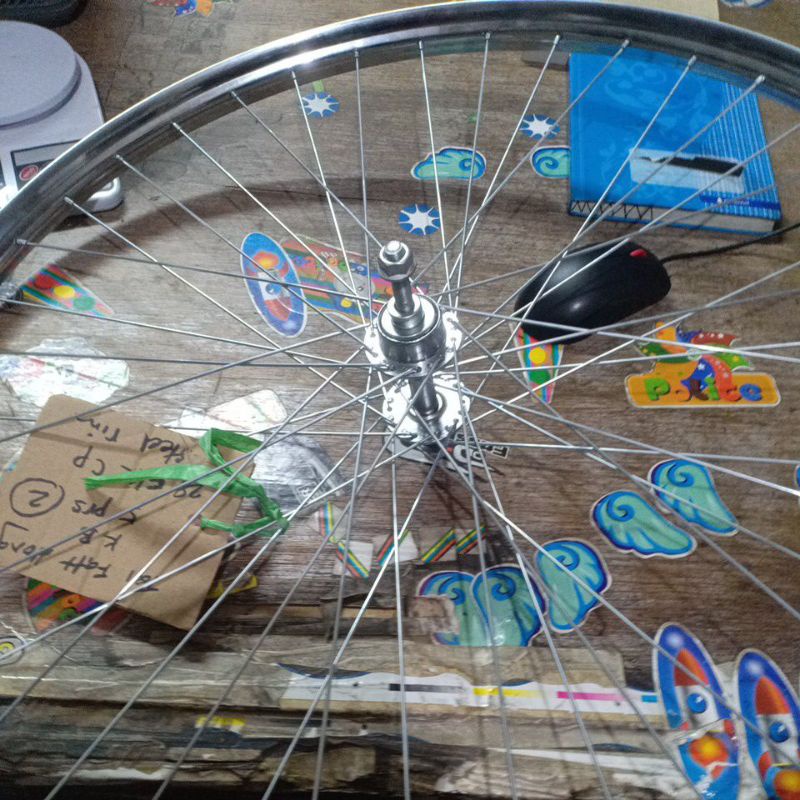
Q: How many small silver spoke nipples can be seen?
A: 13